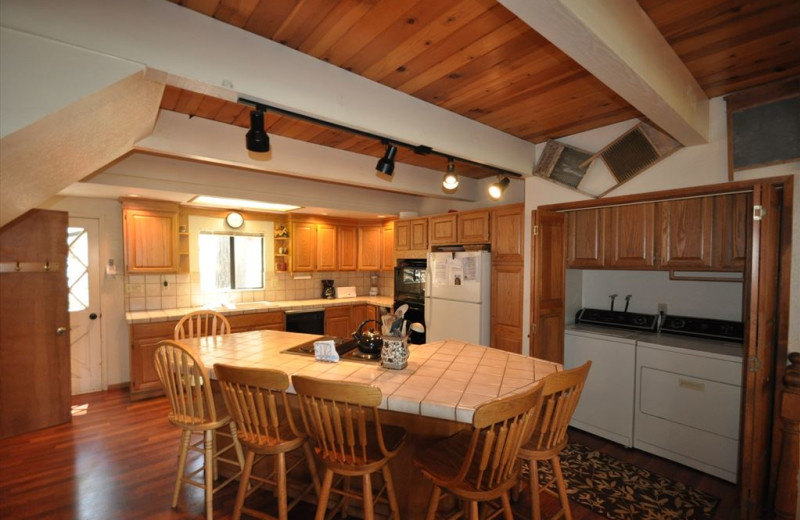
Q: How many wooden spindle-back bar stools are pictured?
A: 6